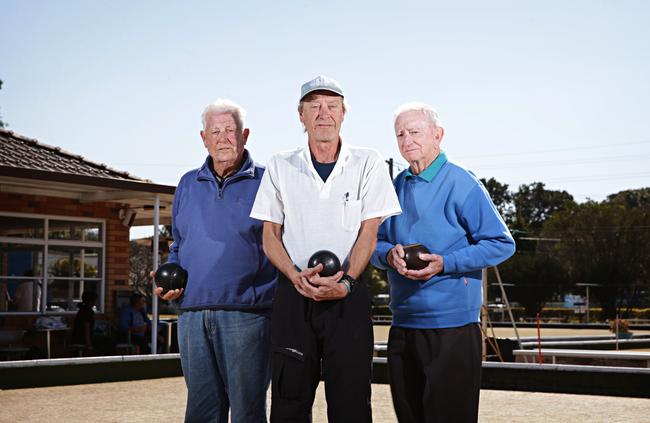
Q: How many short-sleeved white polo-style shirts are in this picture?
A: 1